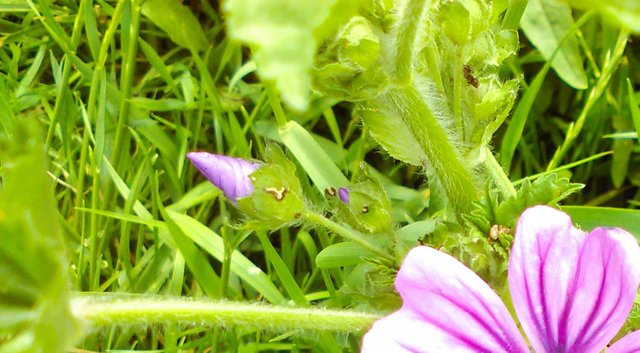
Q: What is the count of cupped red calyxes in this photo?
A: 0